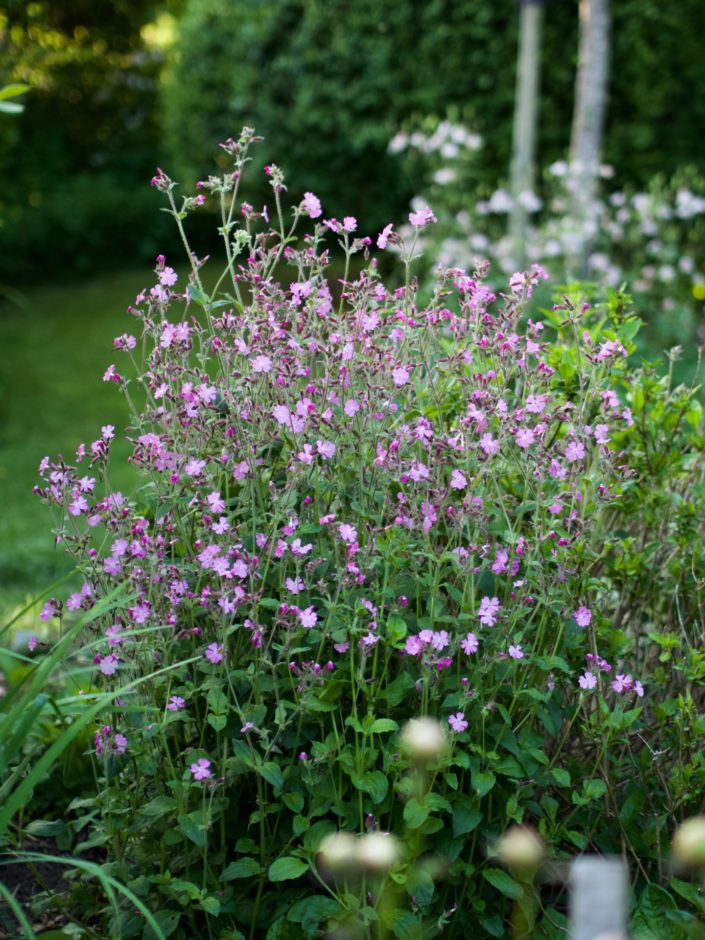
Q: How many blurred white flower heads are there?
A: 5